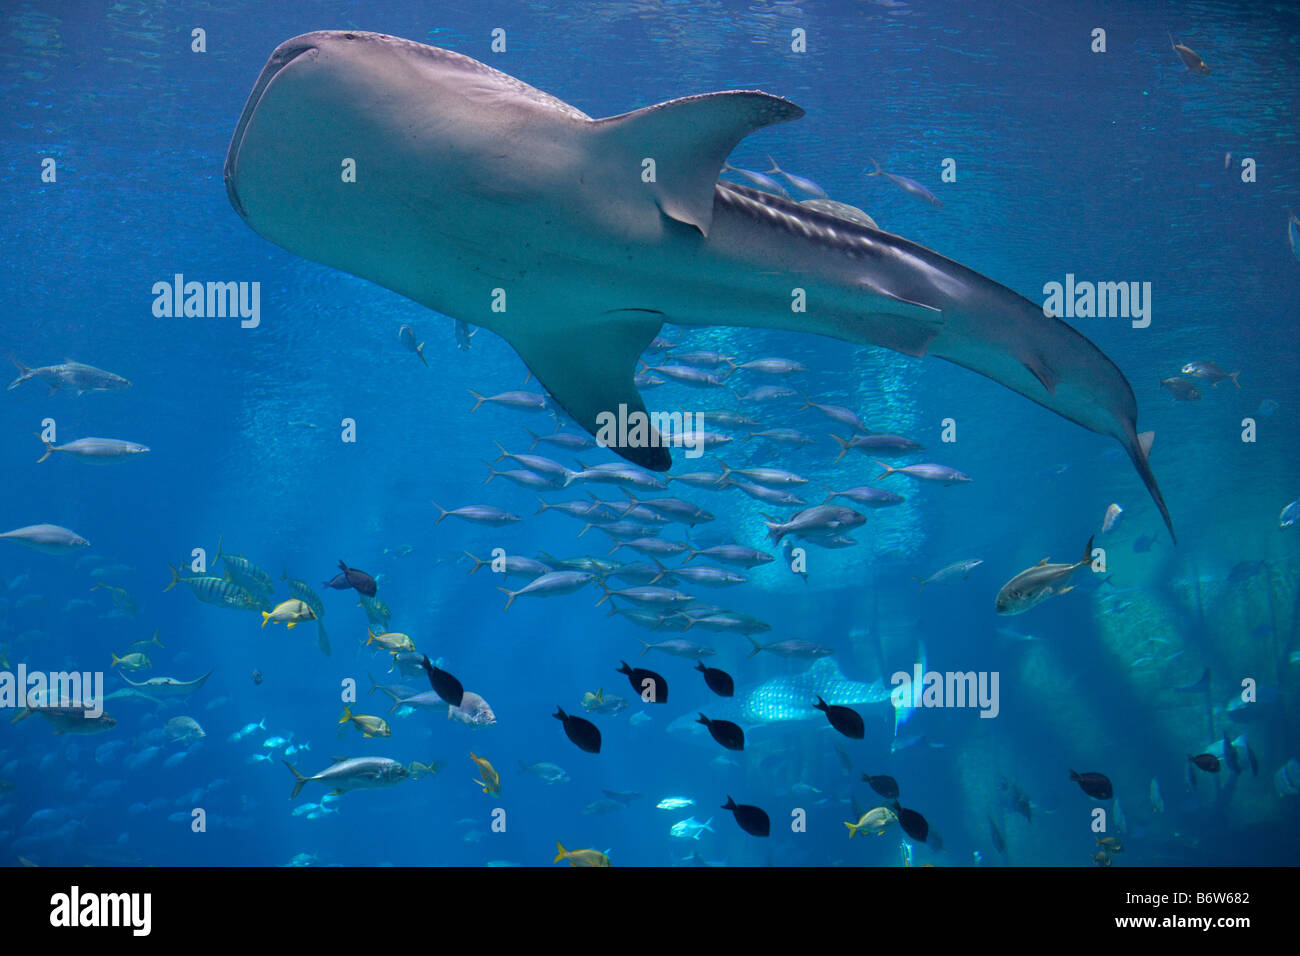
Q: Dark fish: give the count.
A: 13